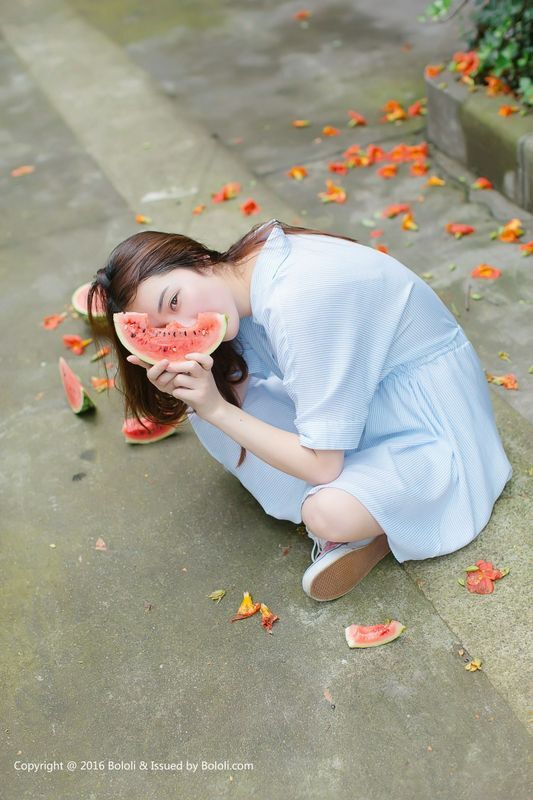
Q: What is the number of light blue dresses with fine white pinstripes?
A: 1